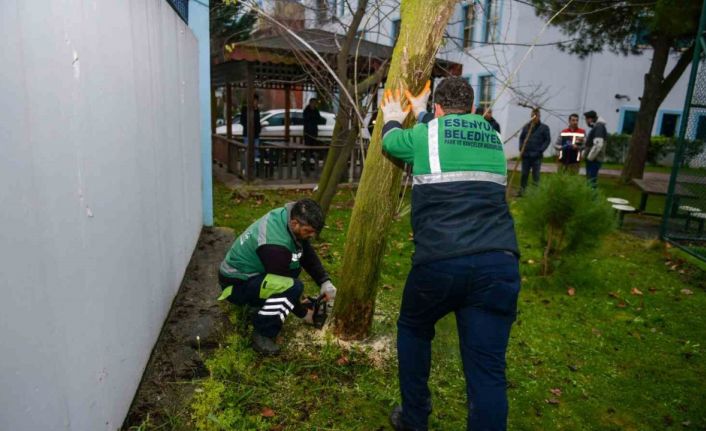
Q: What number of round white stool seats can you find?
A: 4